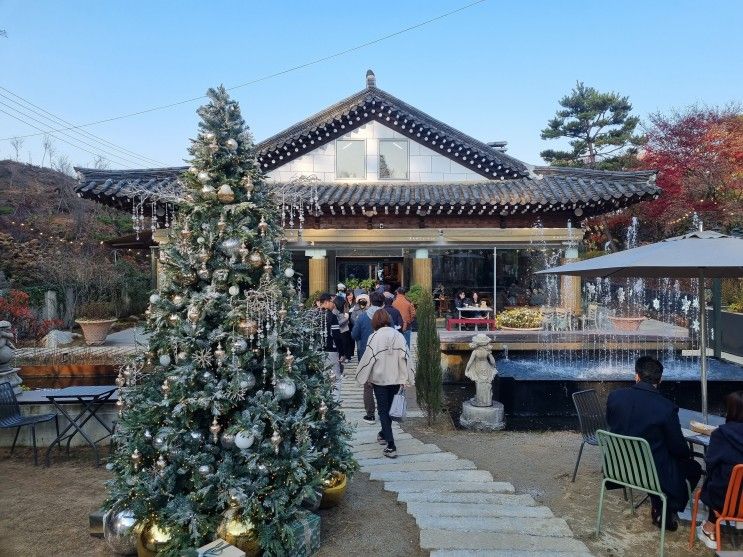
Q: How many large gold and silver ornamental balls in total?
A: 4